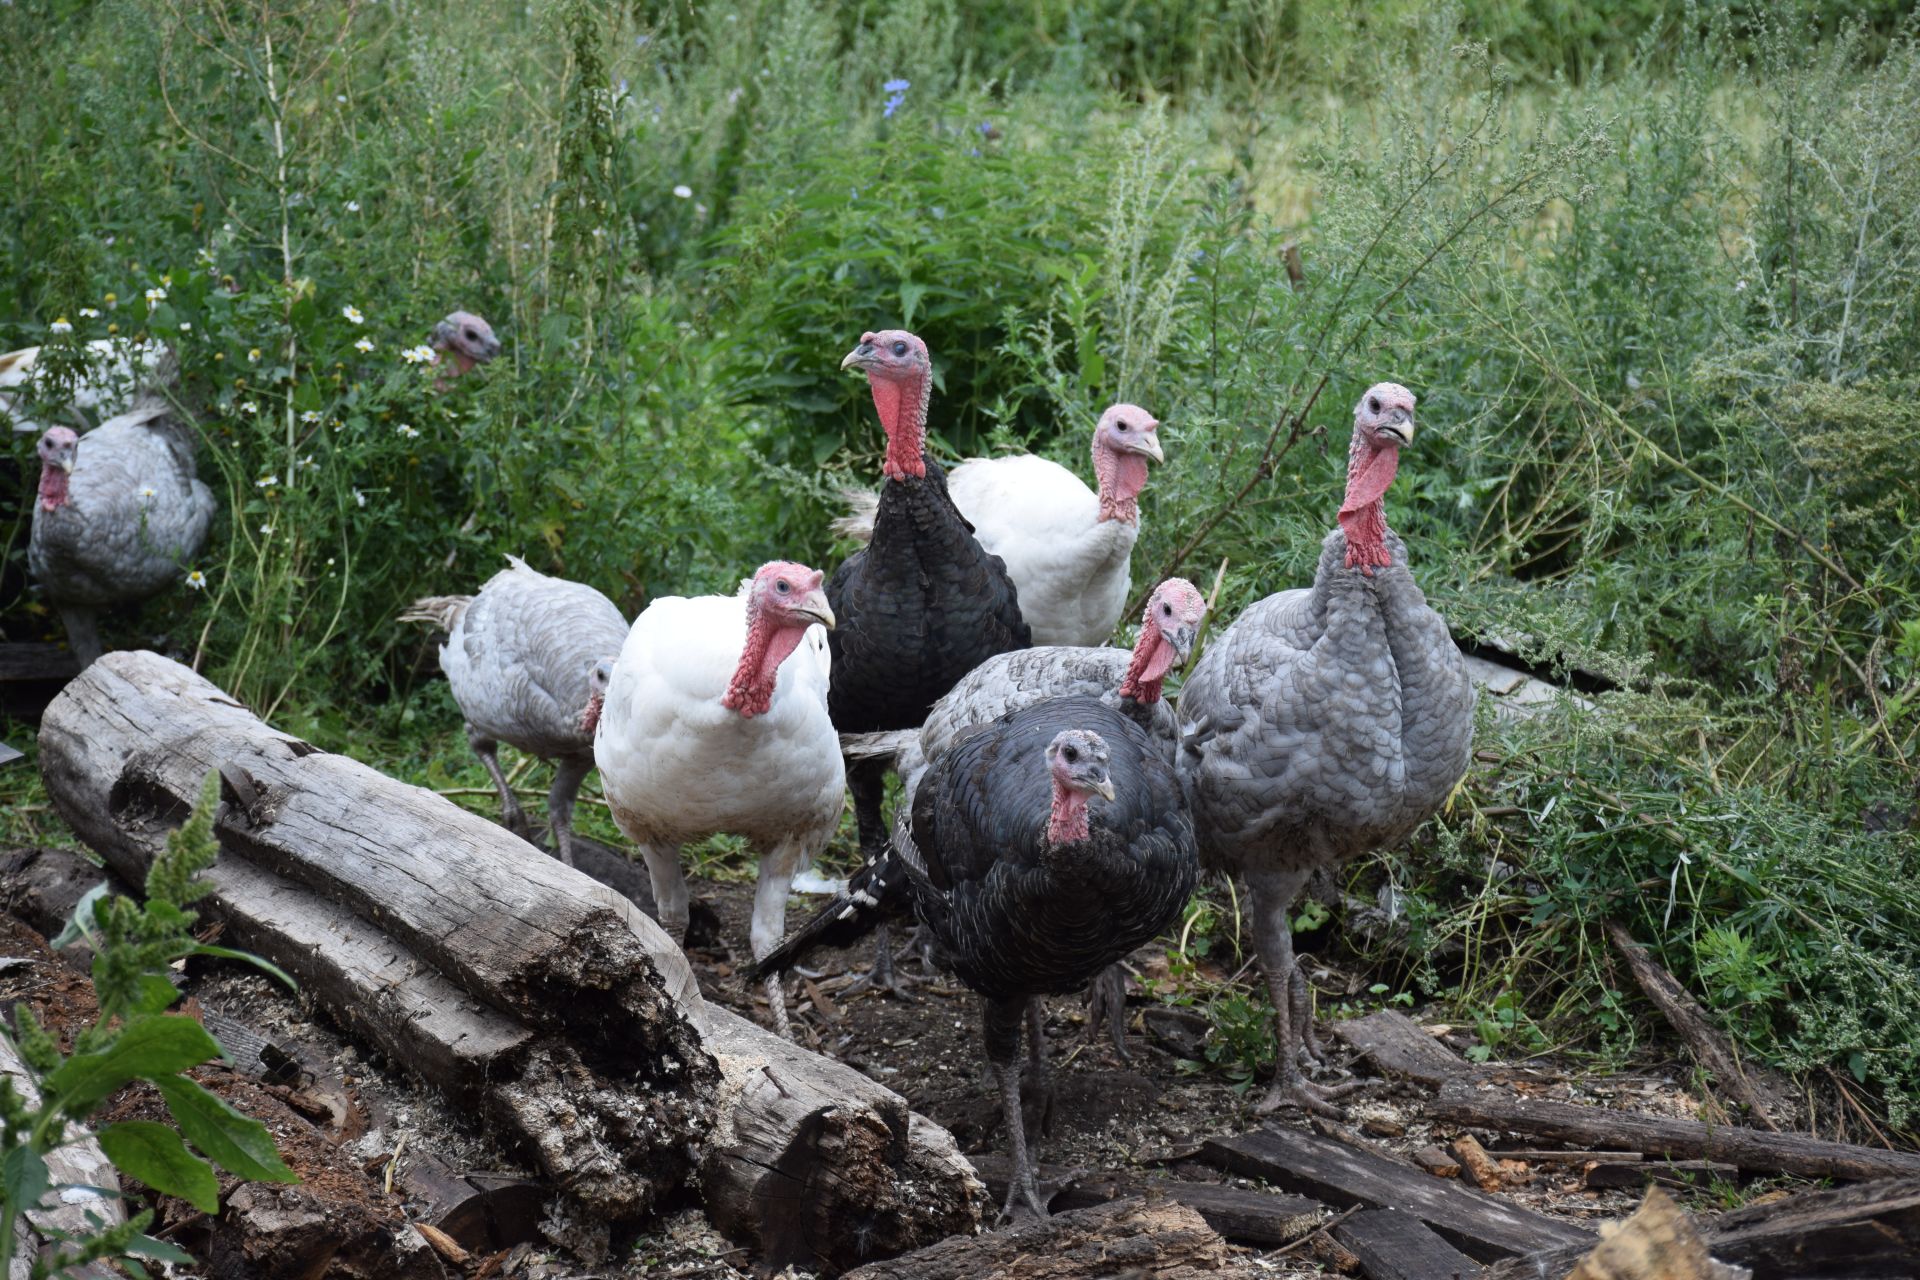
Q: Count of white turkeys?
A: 2